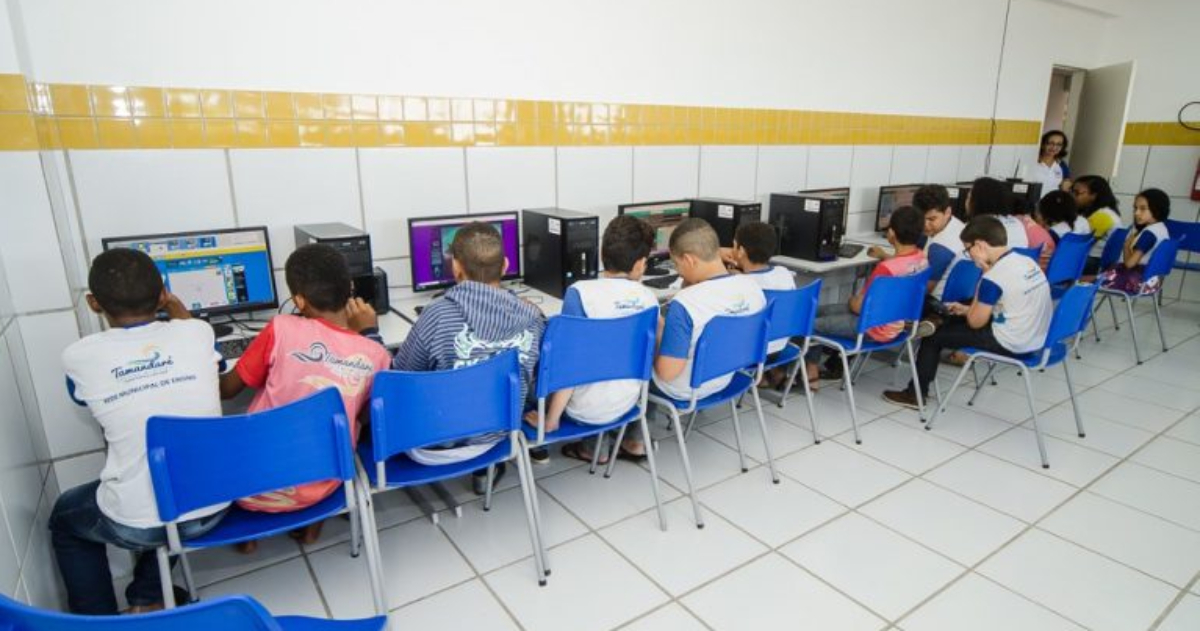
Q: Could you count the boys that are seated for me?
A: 9